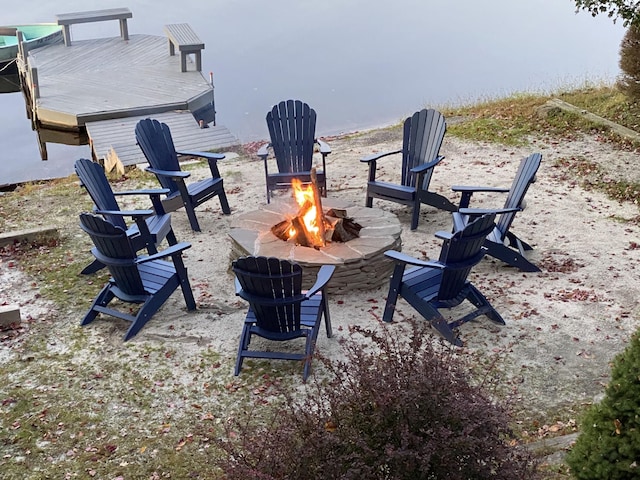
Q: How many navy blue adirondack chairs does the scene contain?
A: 8